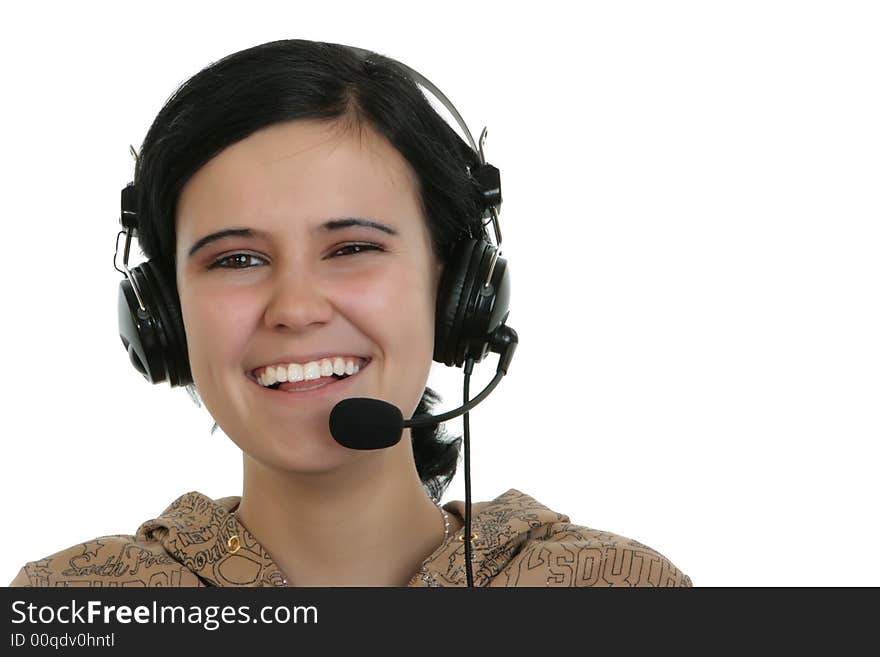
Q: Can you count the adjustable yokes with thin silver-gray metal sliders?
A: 2